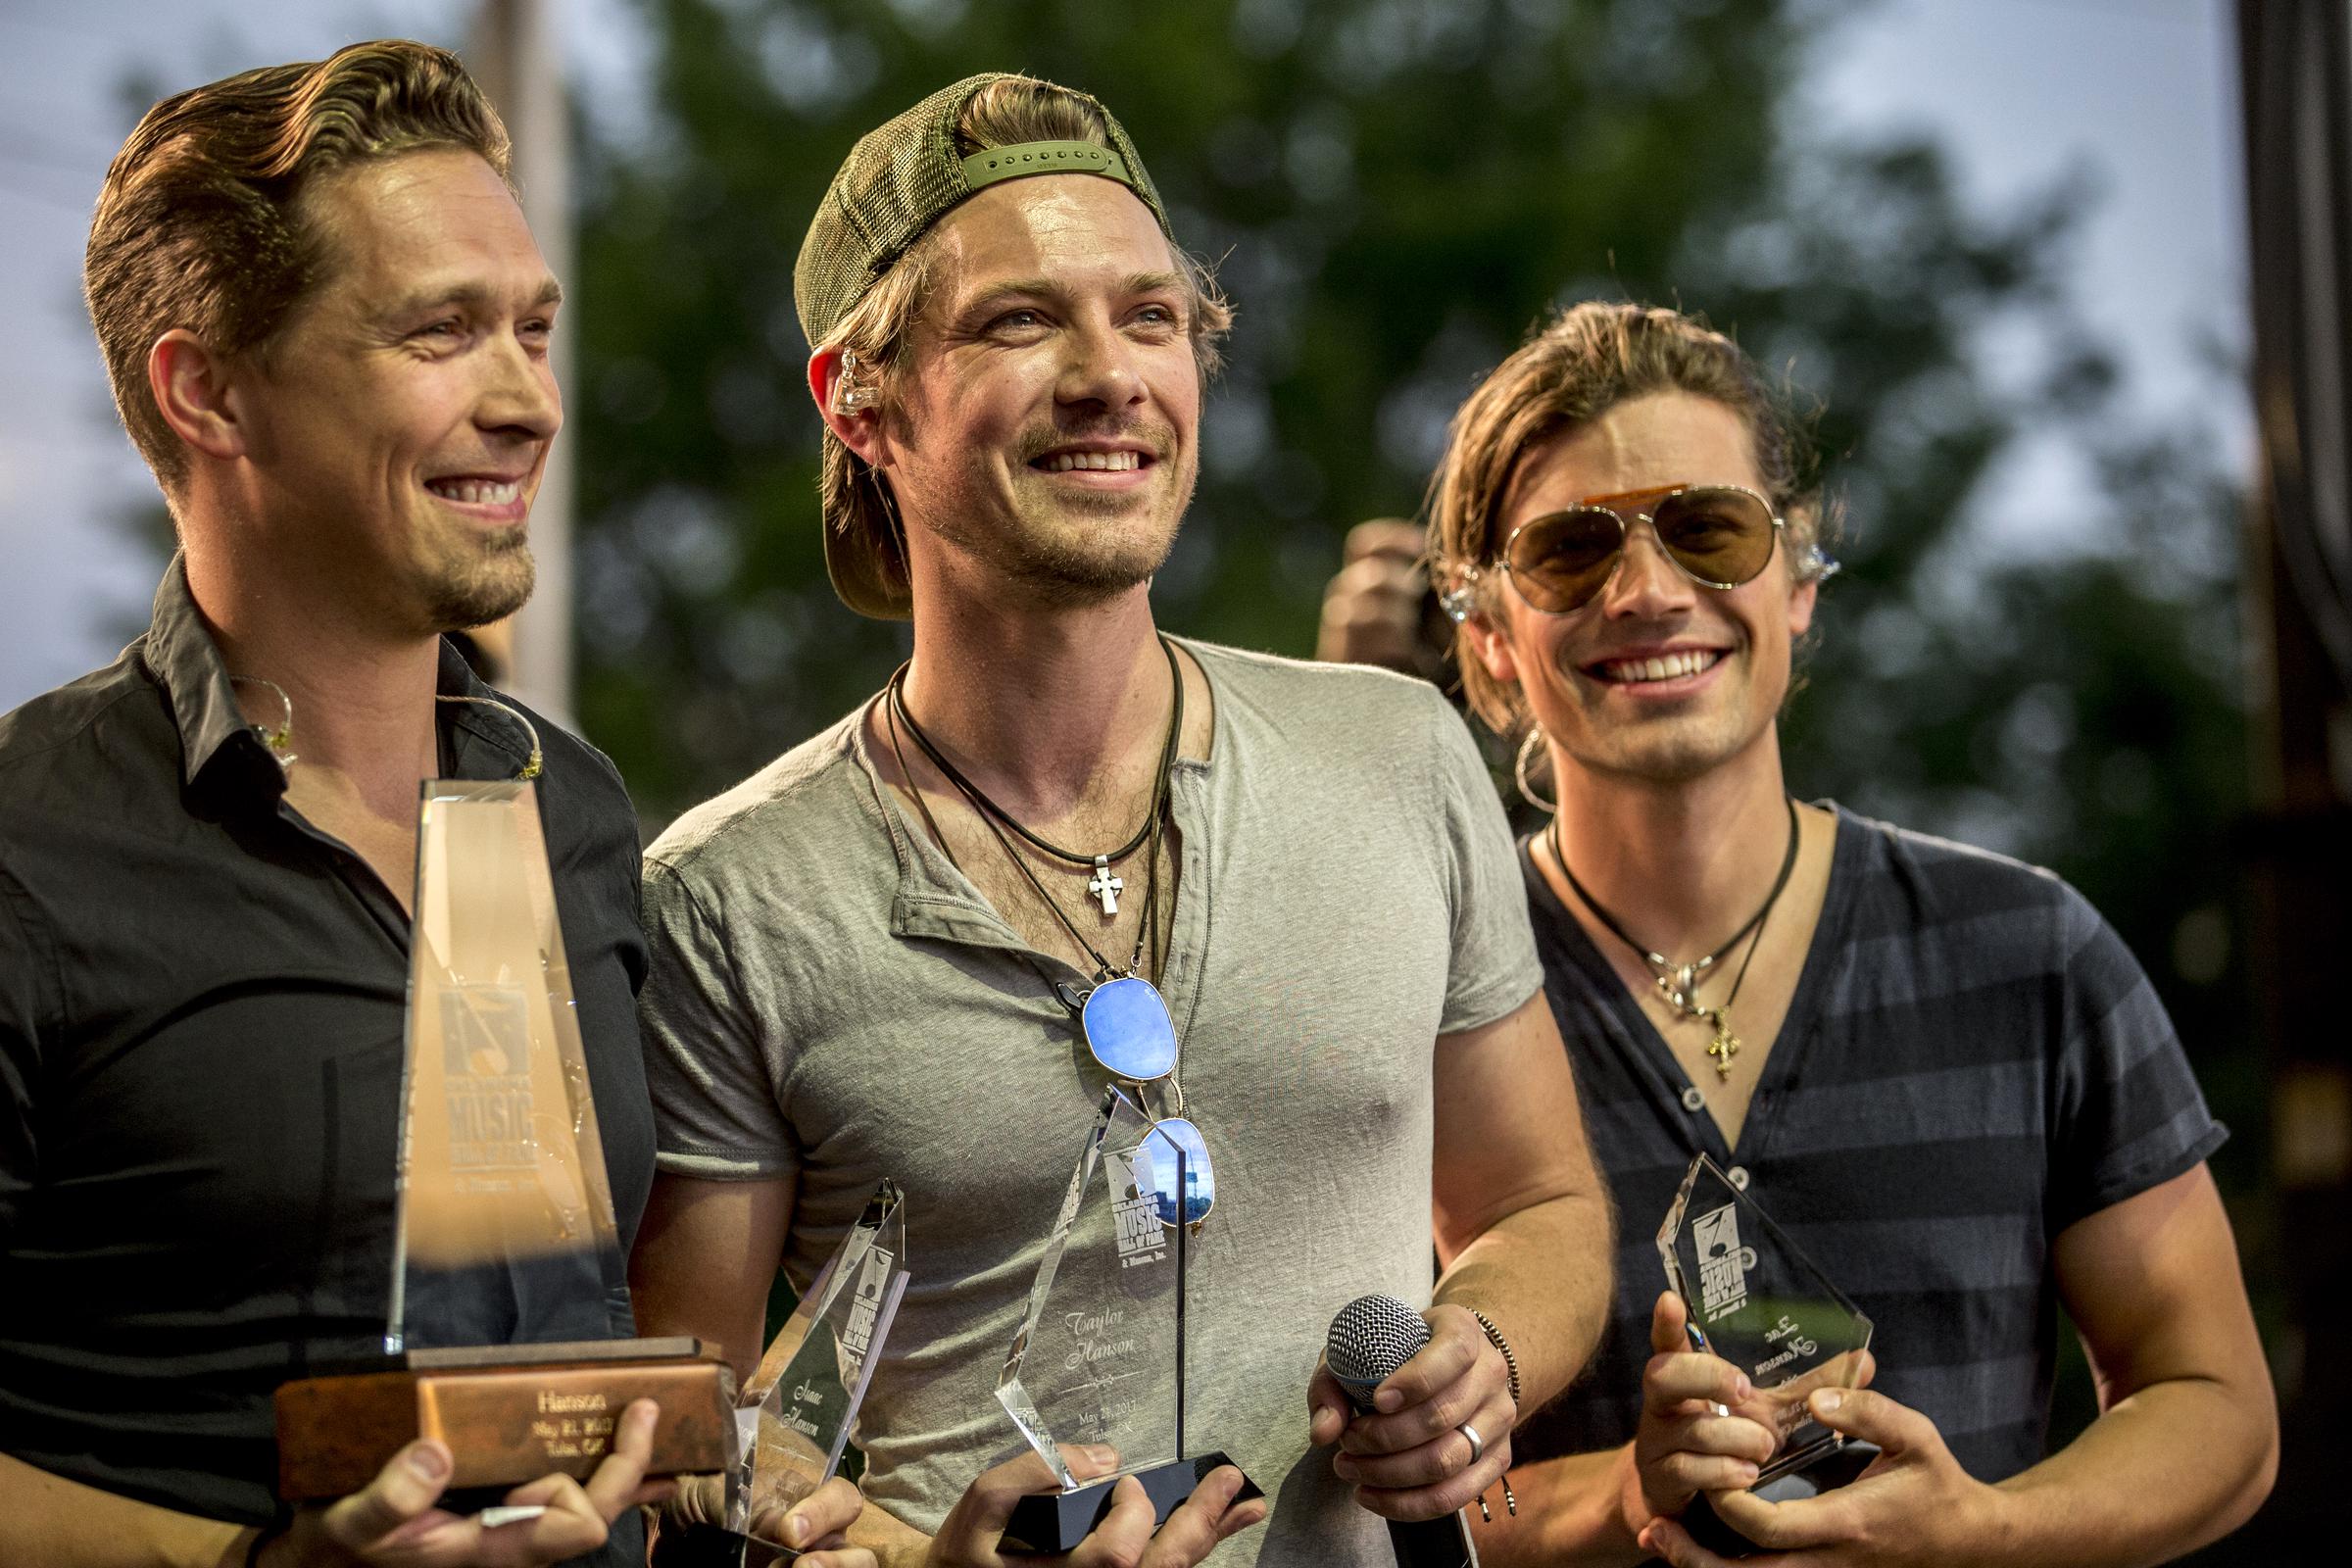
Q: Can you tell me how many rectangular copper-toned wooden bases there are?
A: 1